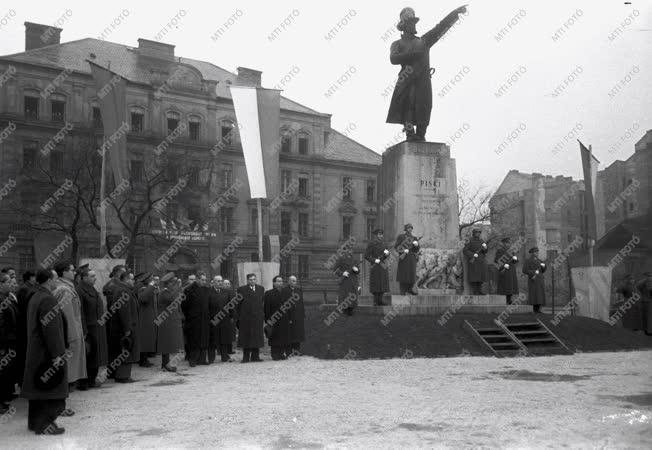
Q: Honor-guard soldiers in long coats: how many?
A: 6